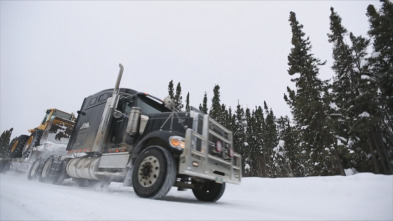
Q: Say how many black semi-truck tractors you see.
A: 1